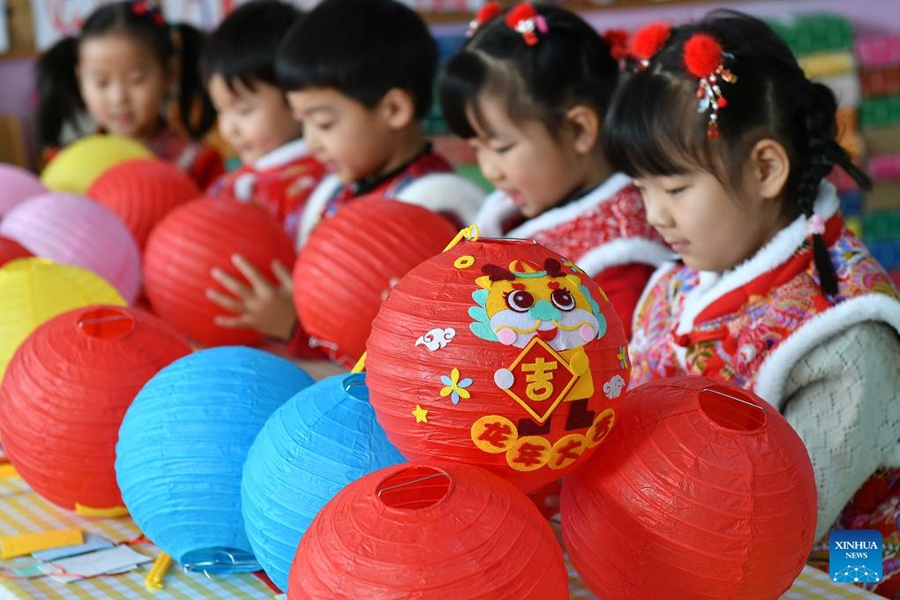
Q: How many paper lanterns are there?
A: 14